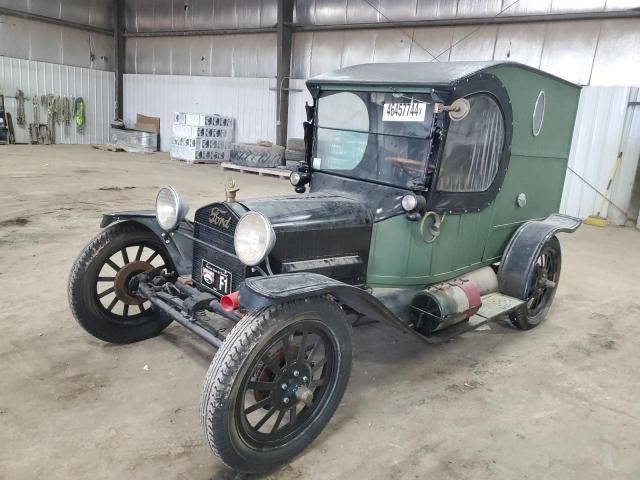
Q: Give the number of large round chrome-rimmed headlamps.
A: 2